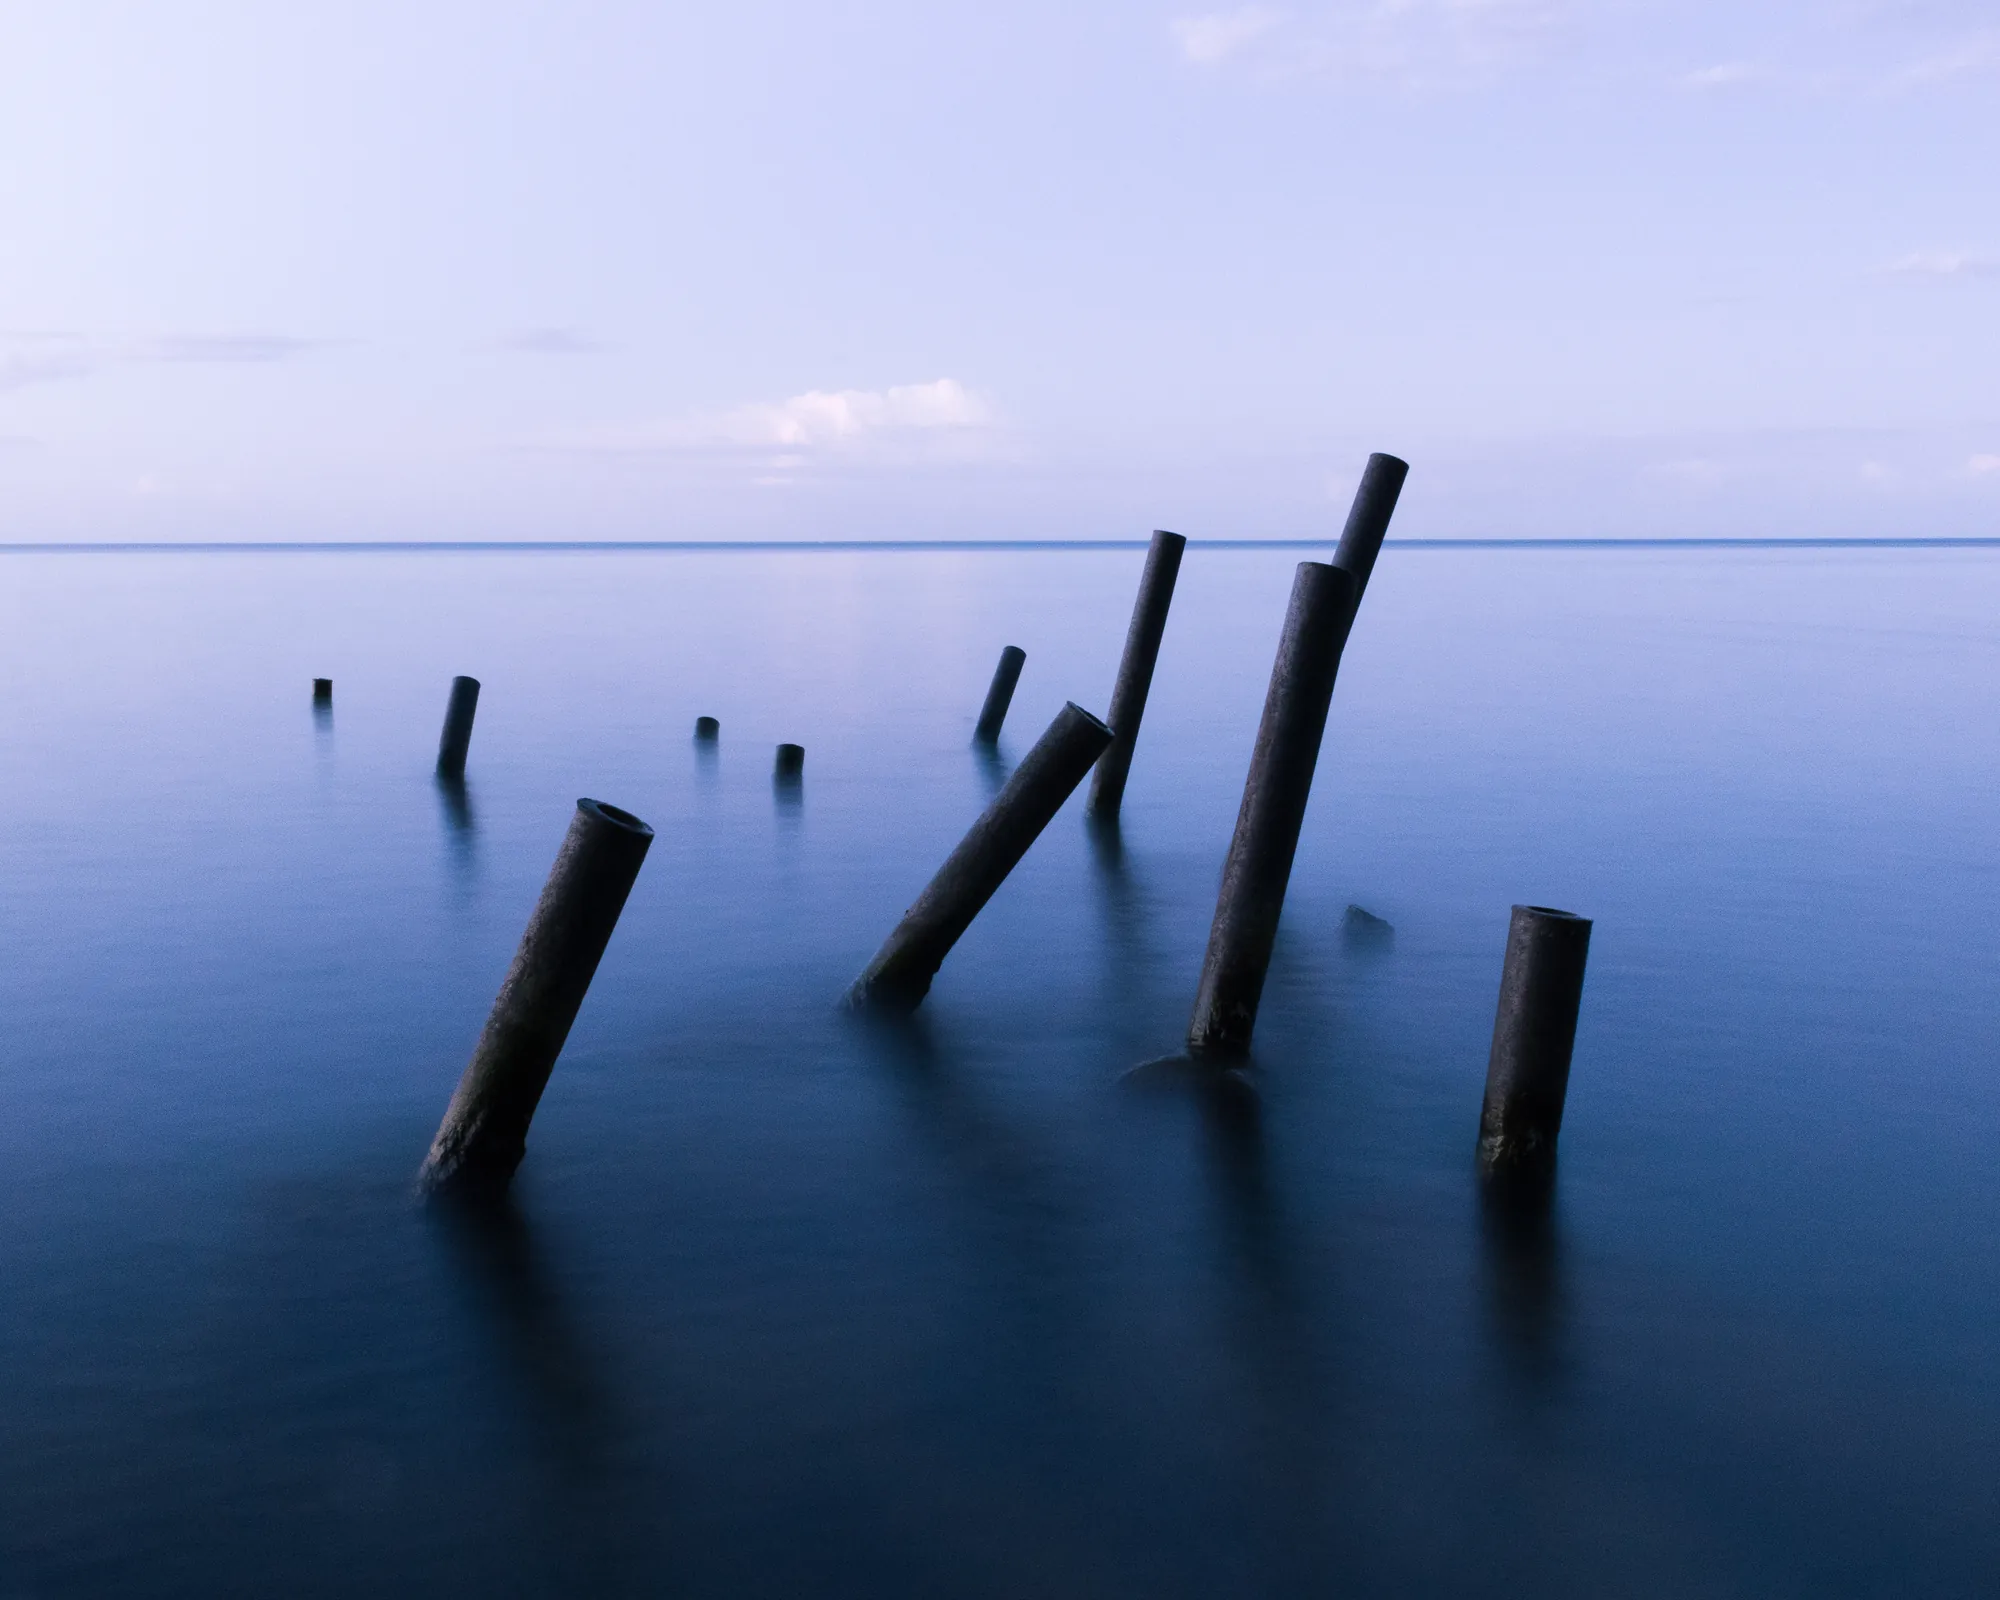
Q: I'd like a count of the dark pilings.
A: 11